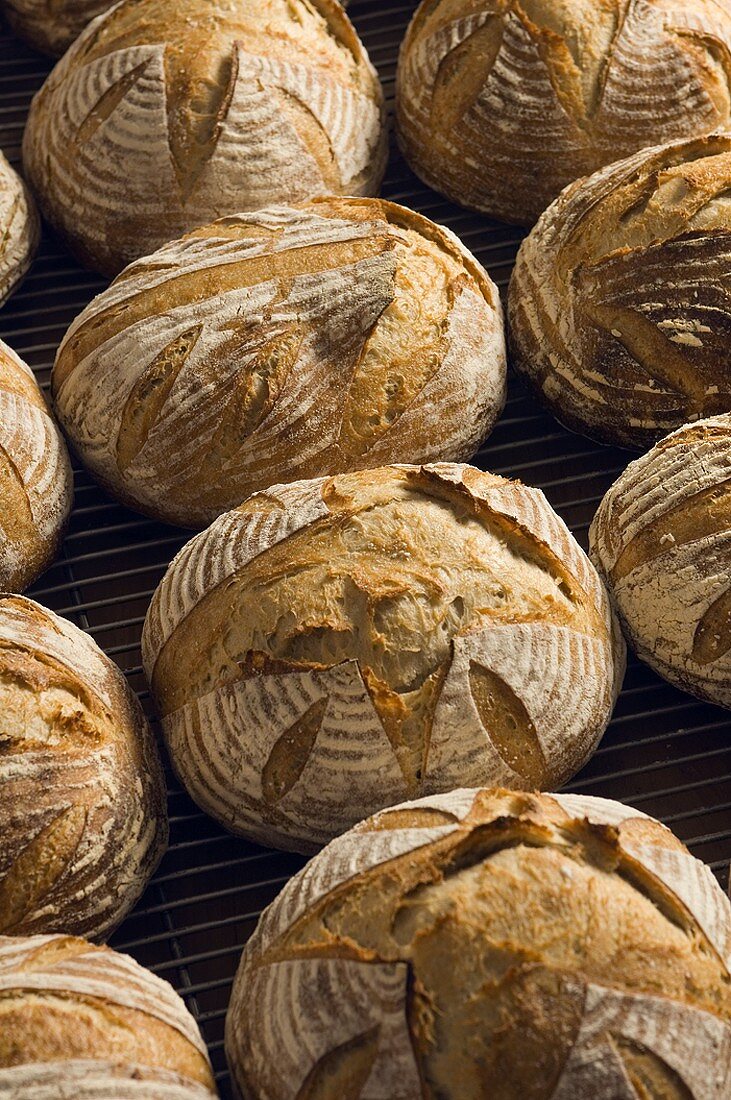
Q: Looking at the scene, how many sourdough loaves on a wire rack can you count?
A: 12